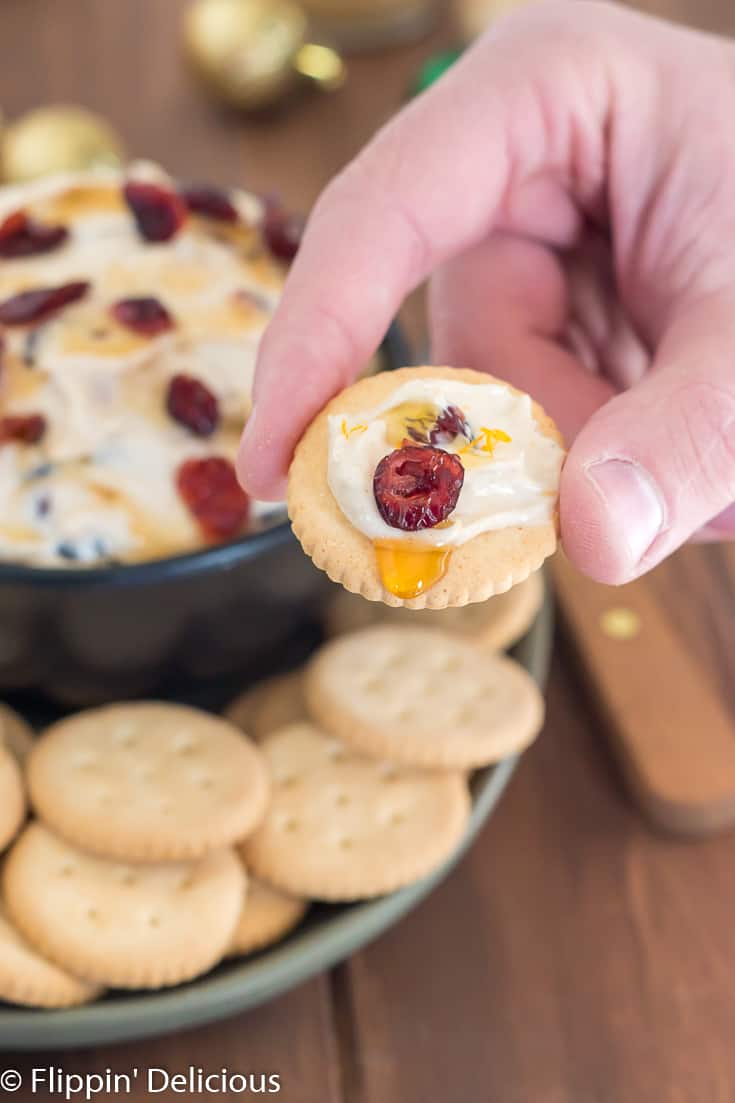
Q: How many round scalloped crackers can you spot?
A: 11